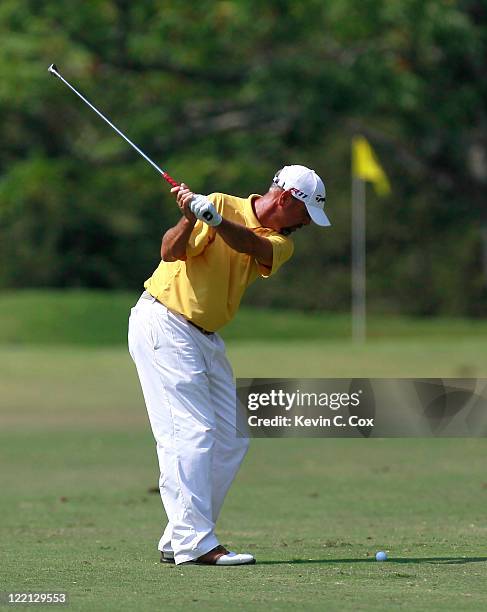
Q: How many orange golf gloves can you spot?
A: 0